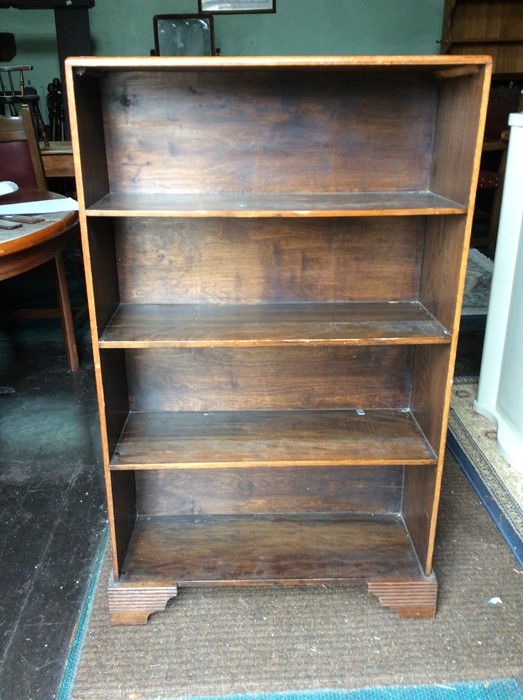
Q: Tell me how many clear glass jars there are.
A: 0